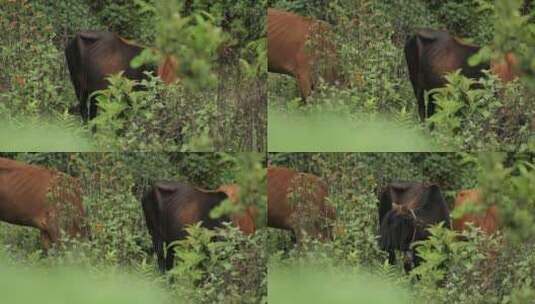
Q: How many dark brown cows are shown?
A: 4